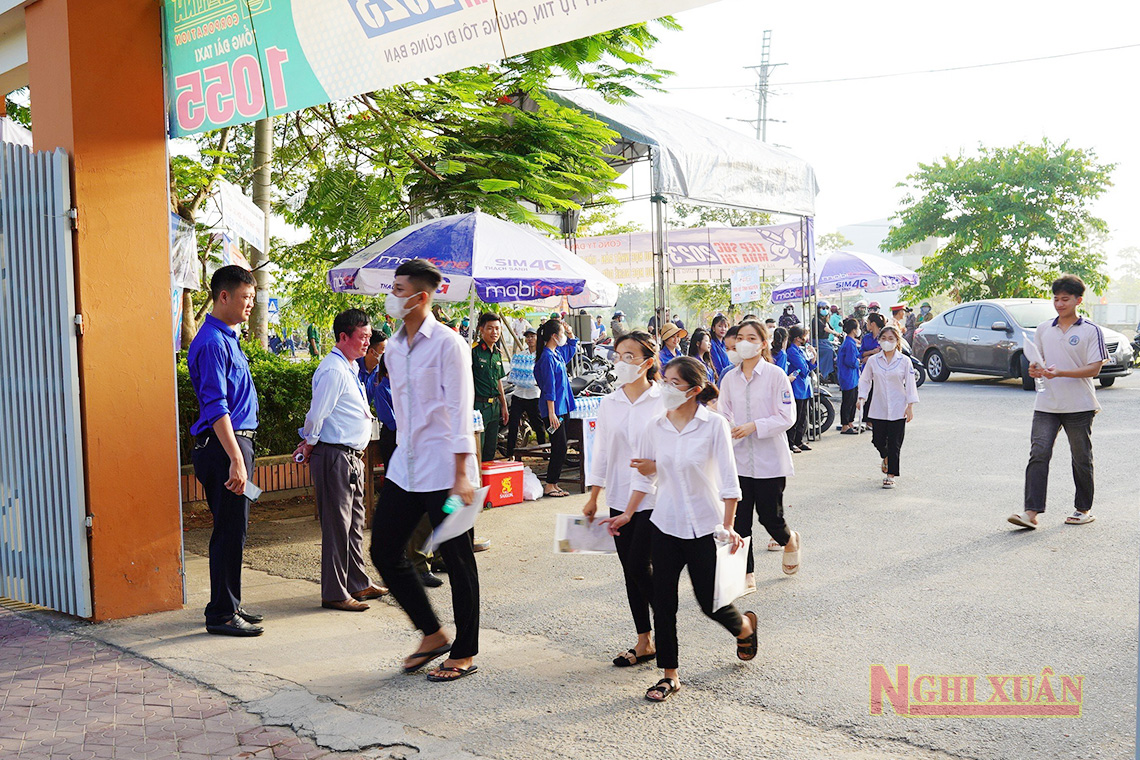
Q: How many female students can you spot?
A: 4